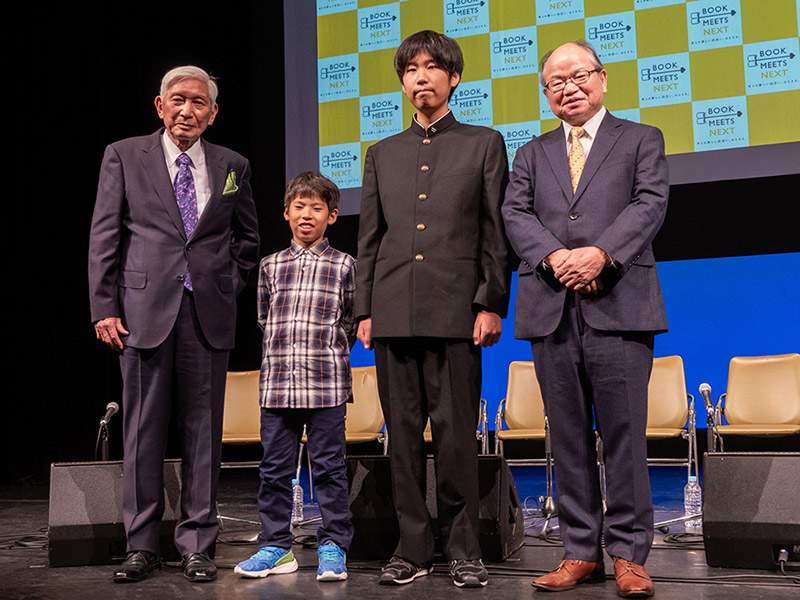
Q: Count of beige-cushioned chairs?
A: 6